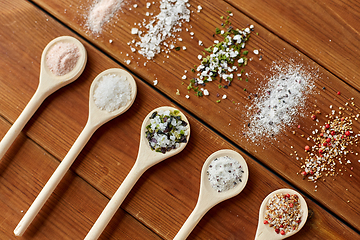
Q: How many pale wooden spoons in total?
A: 5